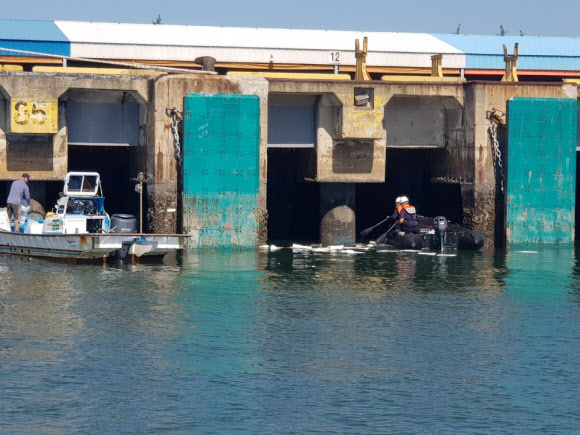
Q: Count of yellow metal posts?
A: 3